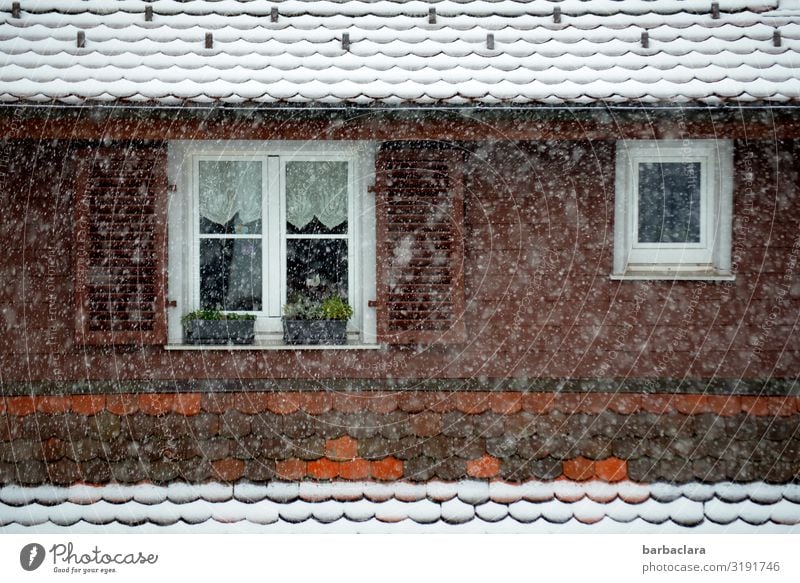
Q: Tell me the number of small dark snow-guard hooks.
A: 12